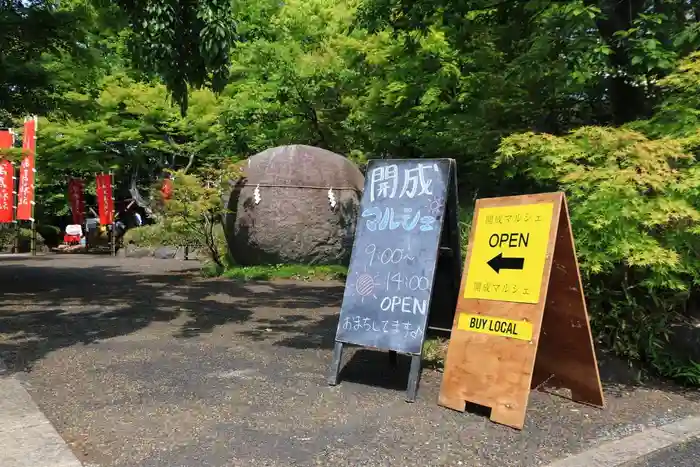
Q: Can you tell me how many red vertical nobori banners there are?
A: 5